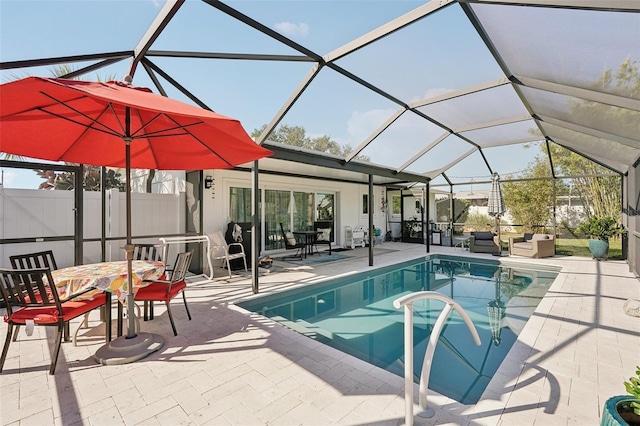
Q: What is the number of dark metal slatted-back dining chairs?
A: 4